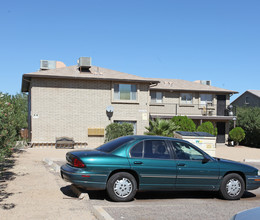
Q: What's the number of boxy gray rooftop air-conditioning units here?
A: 3